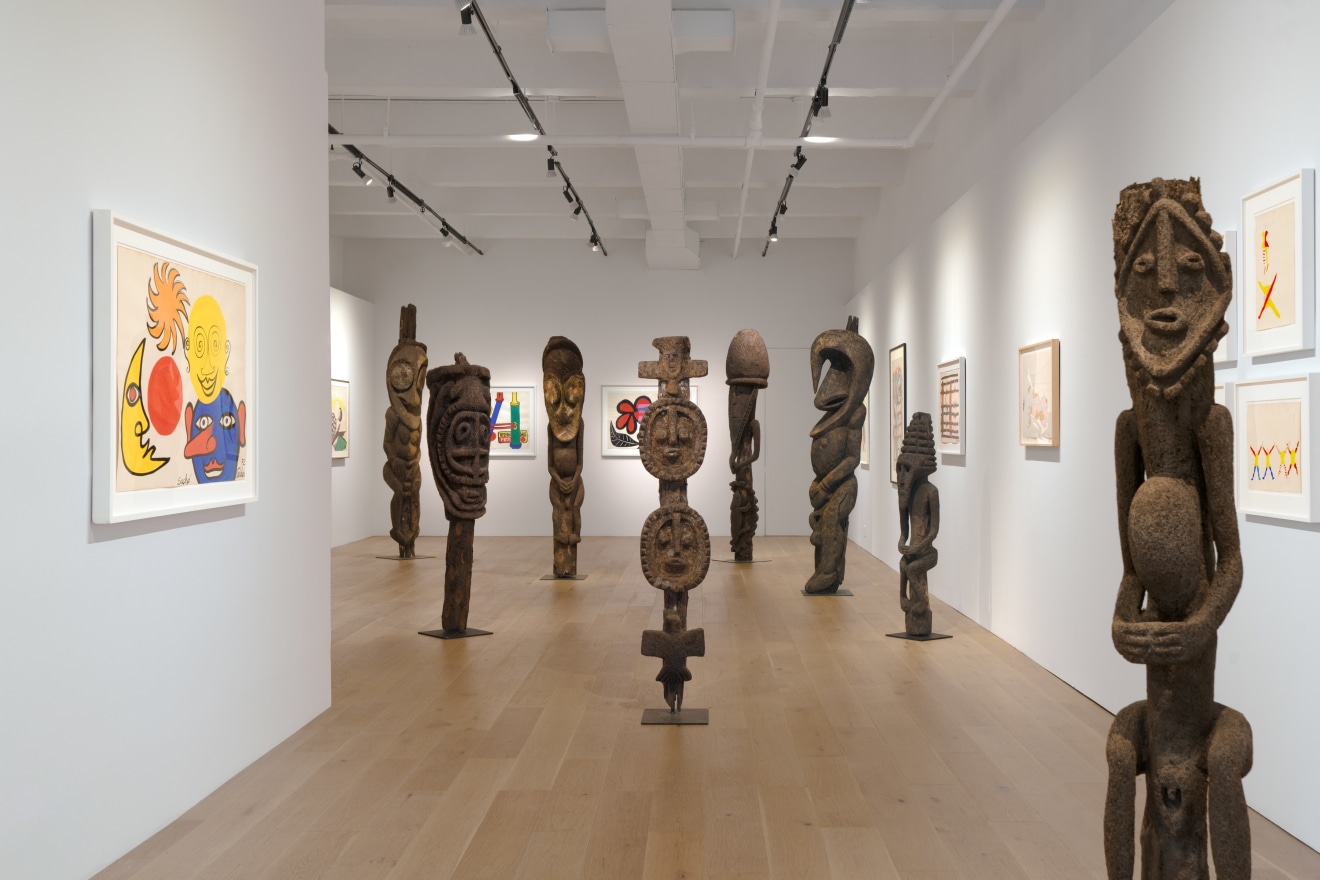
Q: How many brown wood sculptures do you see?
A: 8